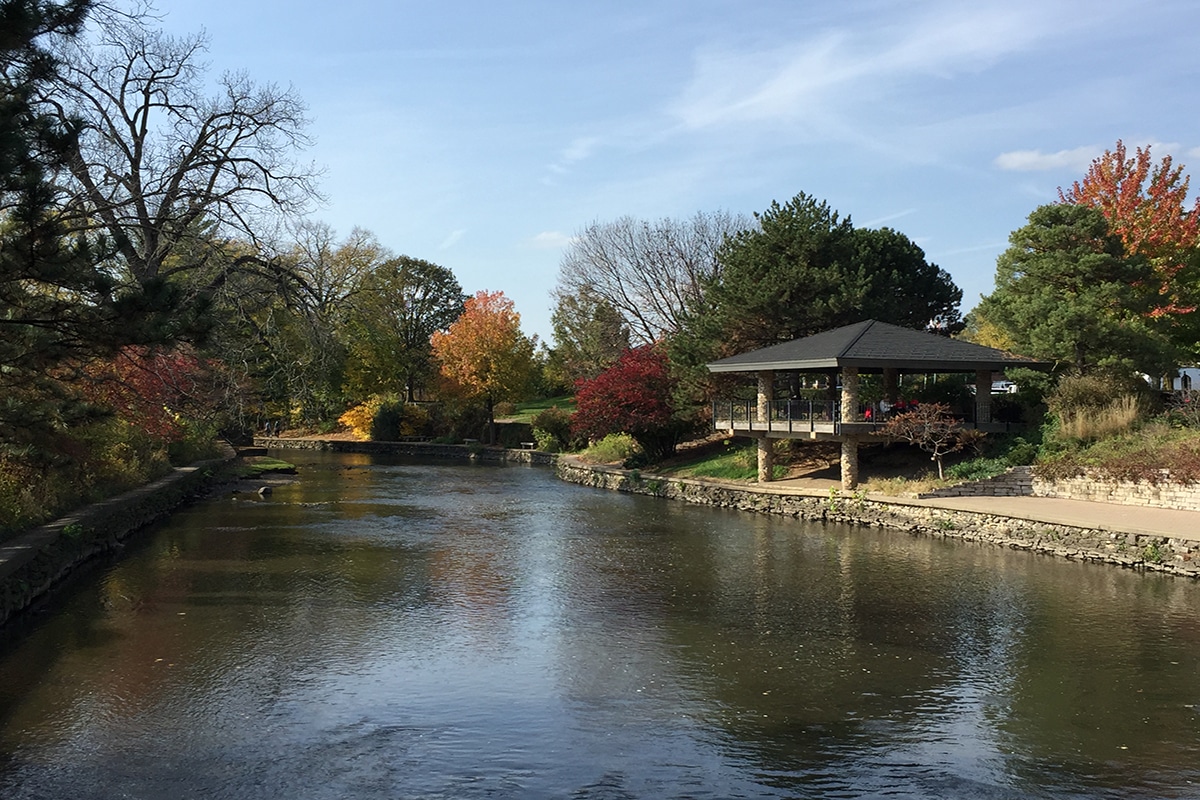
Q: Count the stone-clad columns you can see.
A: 4